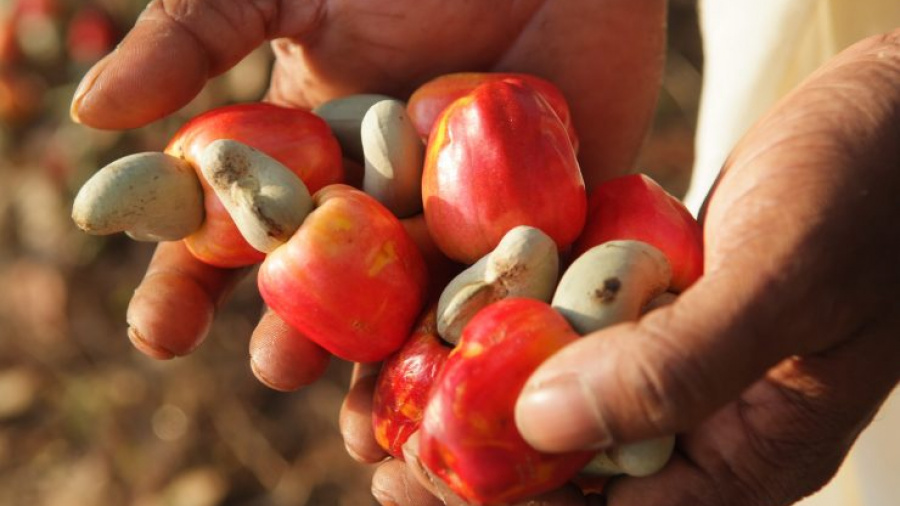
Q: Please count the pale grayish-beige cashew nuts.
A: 7